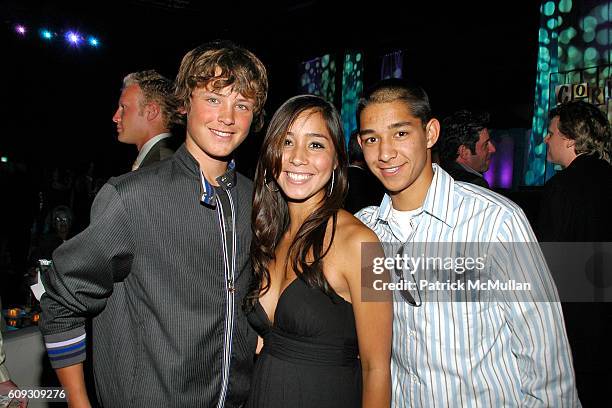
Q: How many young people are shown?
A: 3